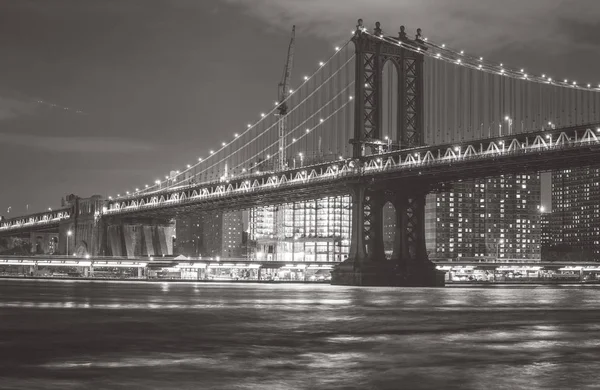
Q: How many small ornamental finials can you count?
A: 4